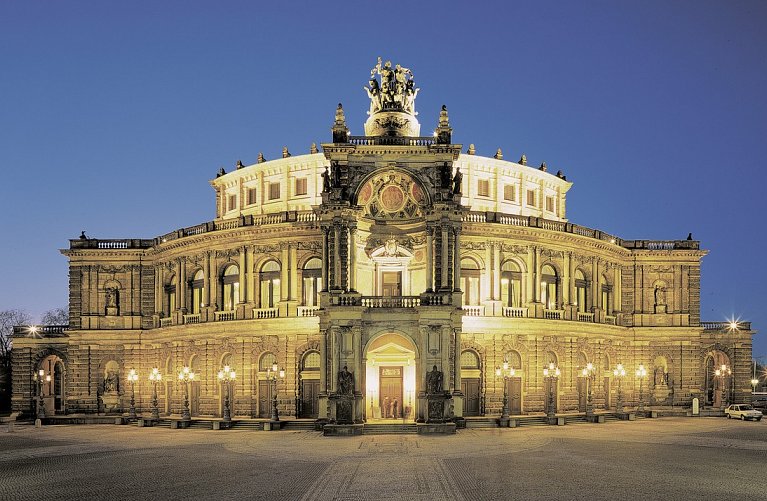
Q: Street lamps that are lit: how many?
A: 12